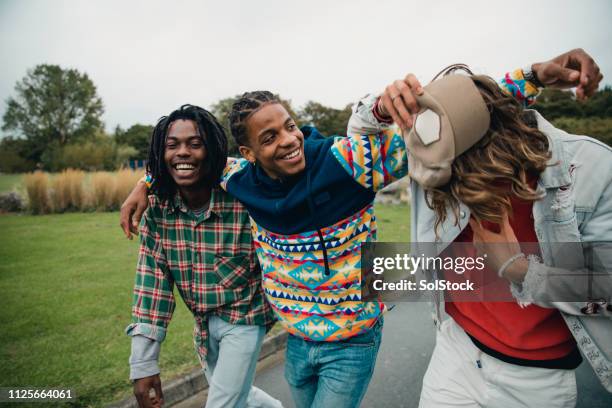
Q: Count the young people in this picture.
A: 3